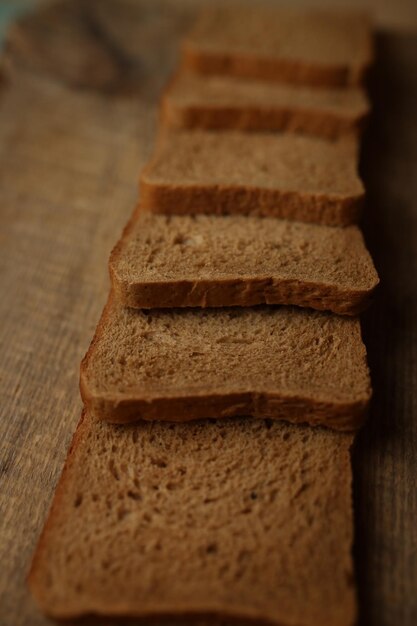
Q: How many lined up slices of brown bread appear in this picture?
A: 6